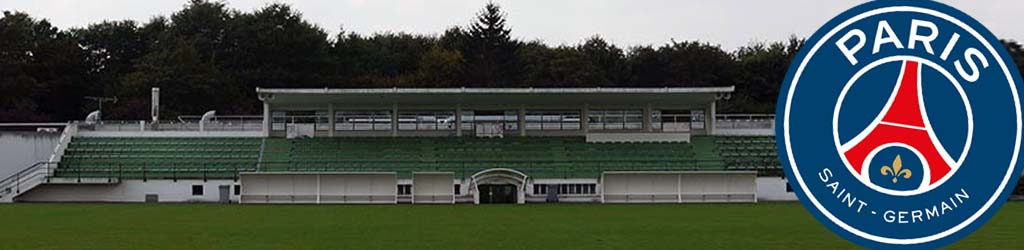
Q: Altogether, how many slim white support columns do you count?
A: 8